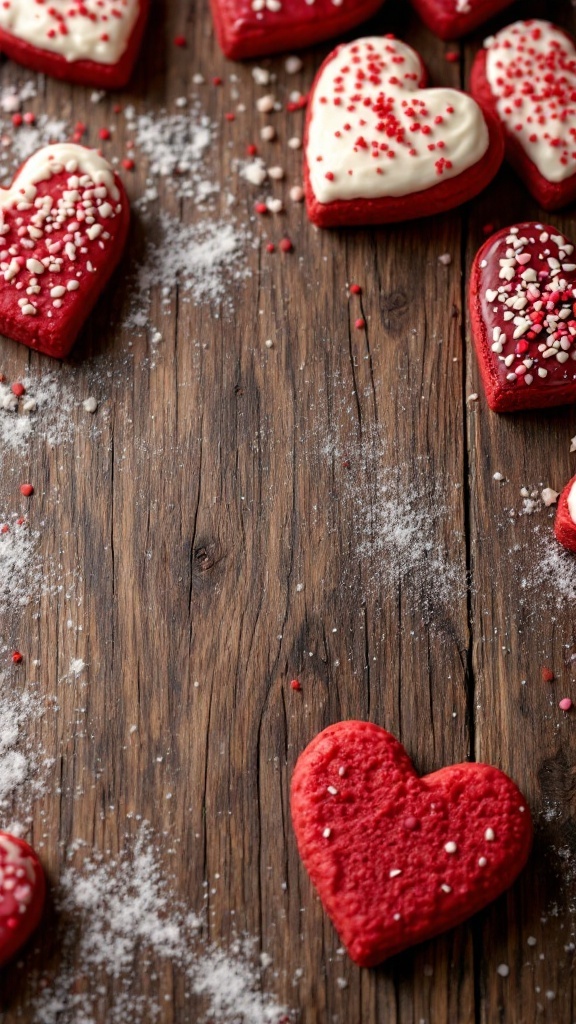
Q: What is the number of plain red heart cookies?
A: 1